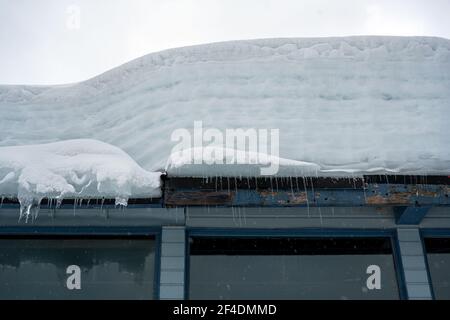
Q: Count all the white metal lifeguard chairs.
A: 0